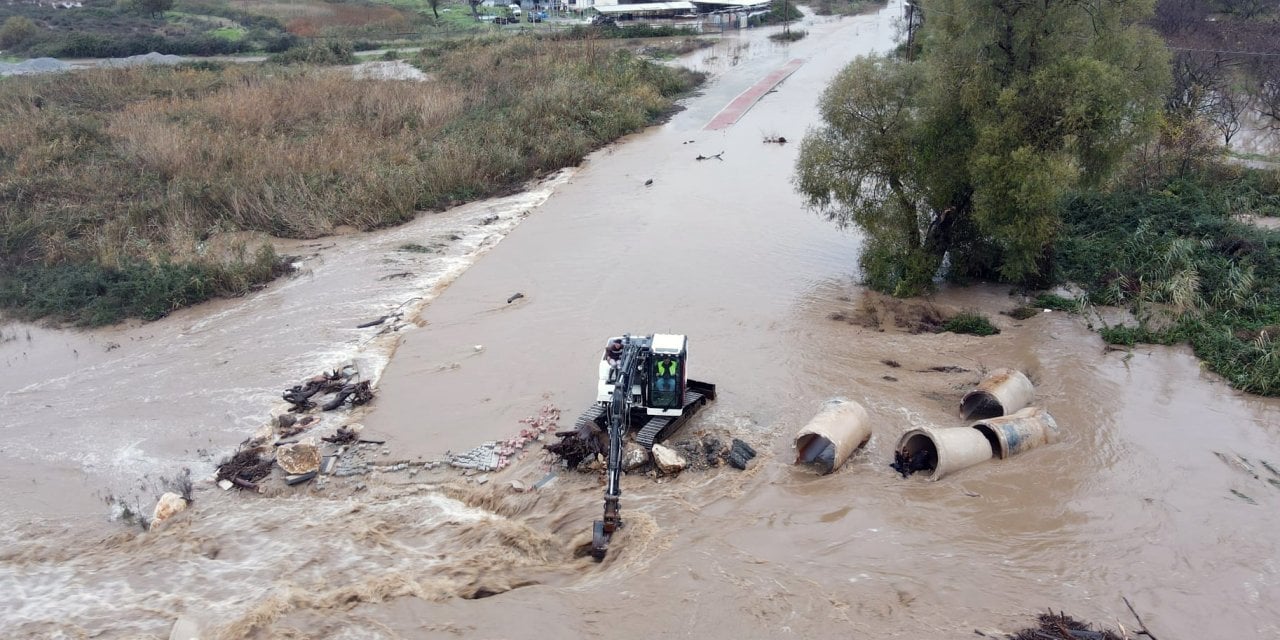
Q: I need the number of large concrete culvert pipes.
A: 4